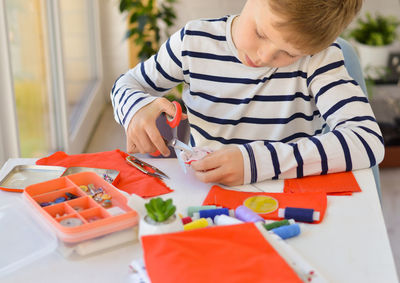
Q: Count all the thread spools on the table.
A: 9